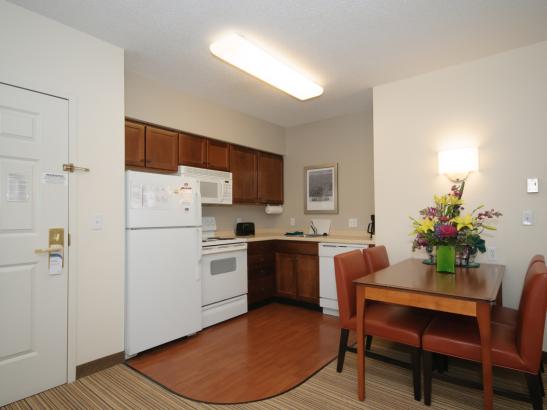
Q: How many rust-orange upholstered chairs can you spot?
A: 4